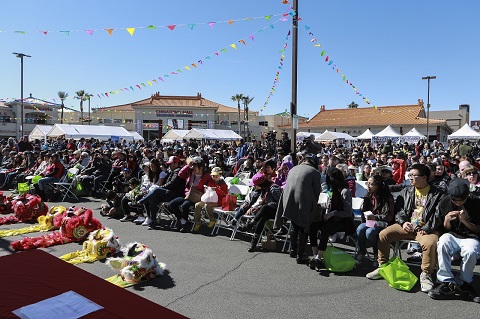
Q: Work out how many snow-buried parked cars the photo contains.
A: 0